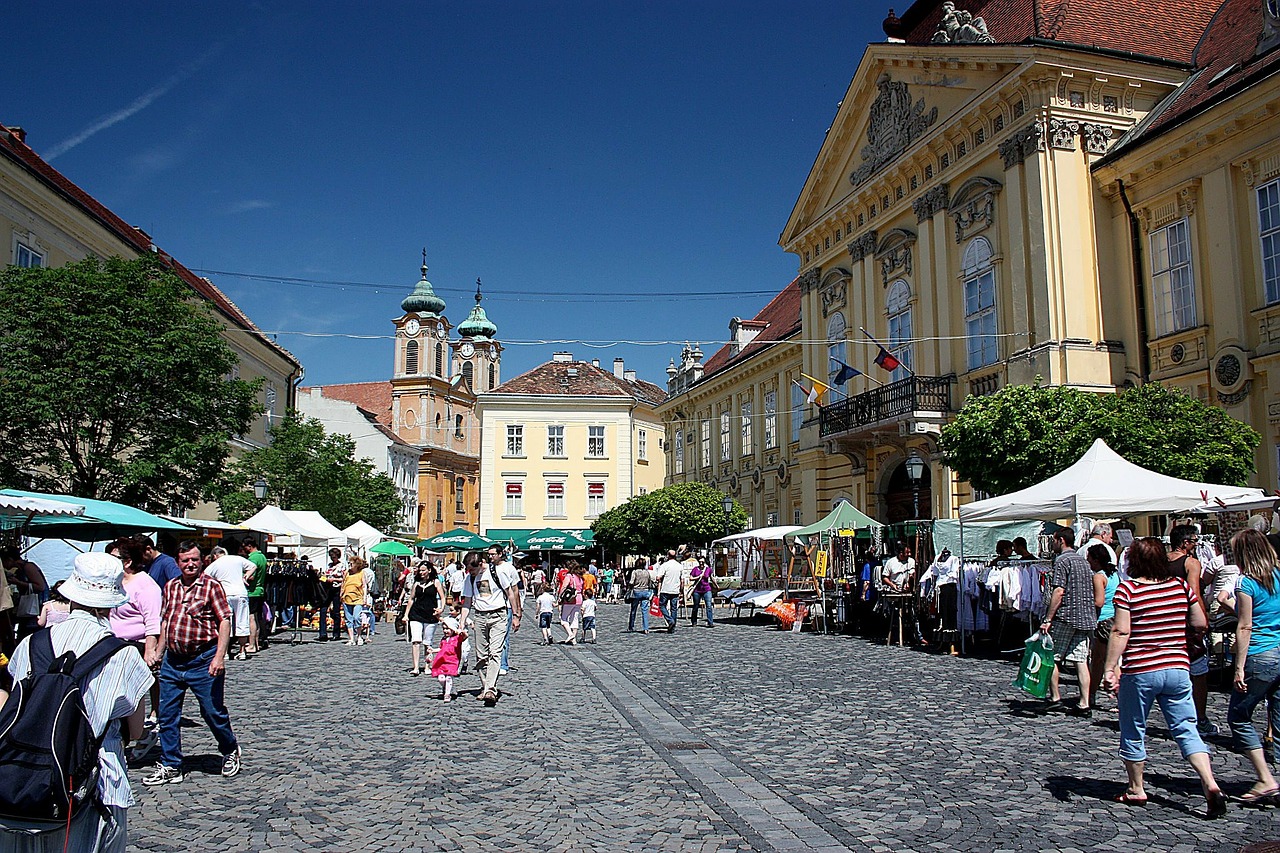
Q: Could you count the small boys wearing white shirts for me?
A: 2